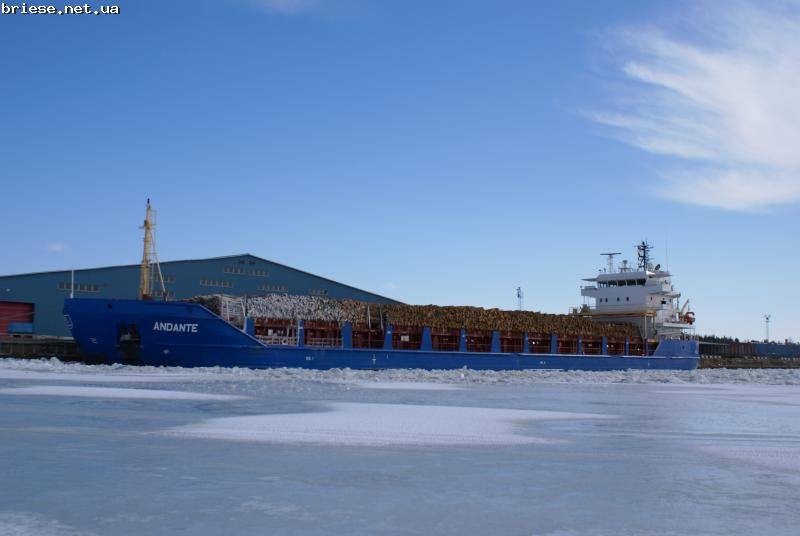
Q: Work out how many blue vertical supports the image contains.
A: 12